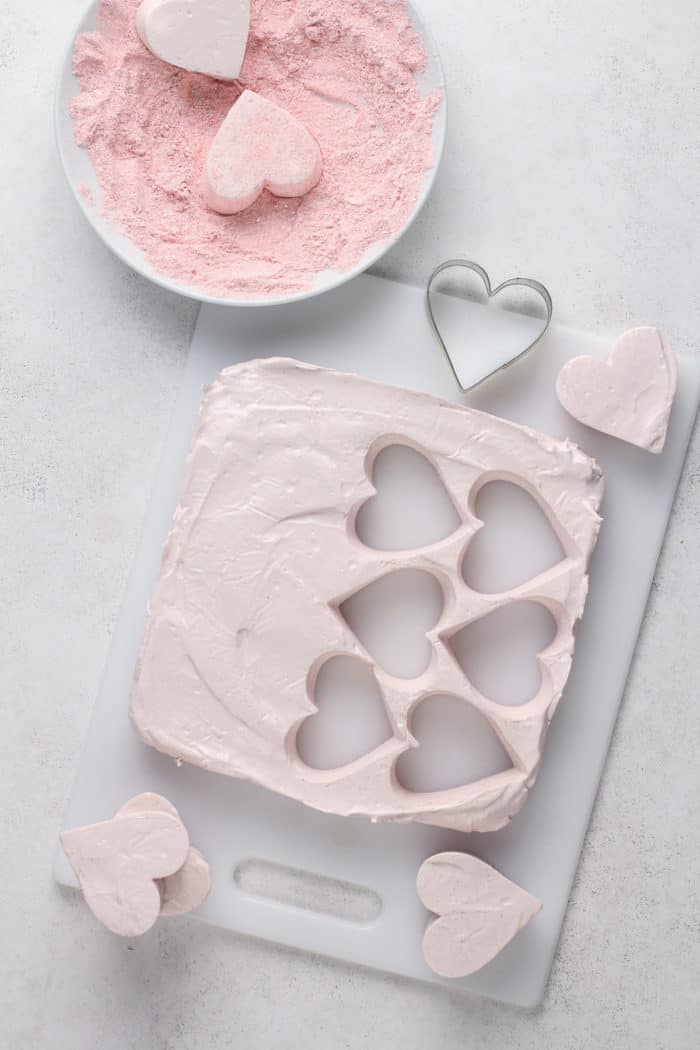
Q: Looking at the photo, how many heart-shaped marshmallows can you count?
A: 6